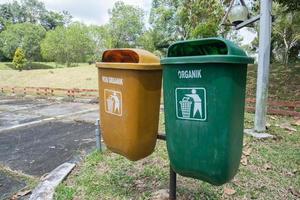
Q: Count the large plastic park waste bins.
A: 2